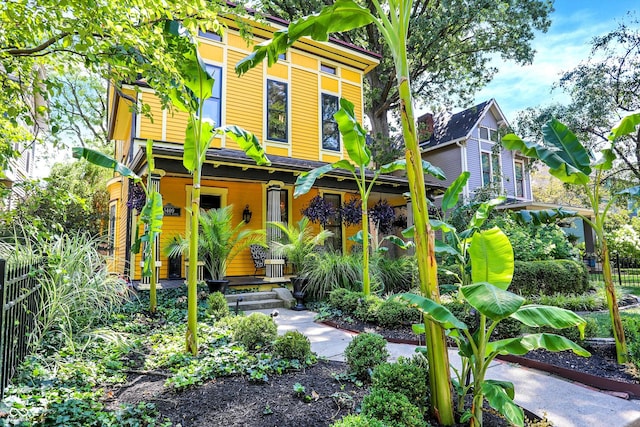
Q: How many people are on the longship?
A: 0